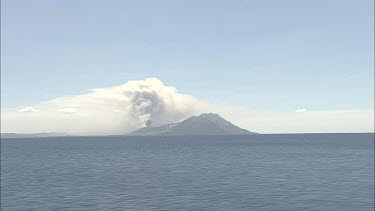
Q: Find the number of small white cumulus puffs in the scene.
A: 3